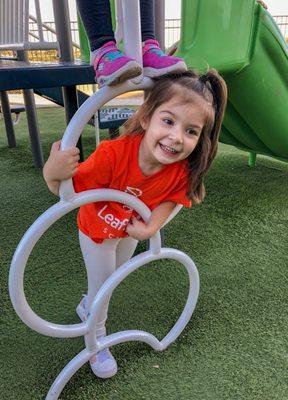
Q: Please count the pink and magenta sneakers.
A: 2